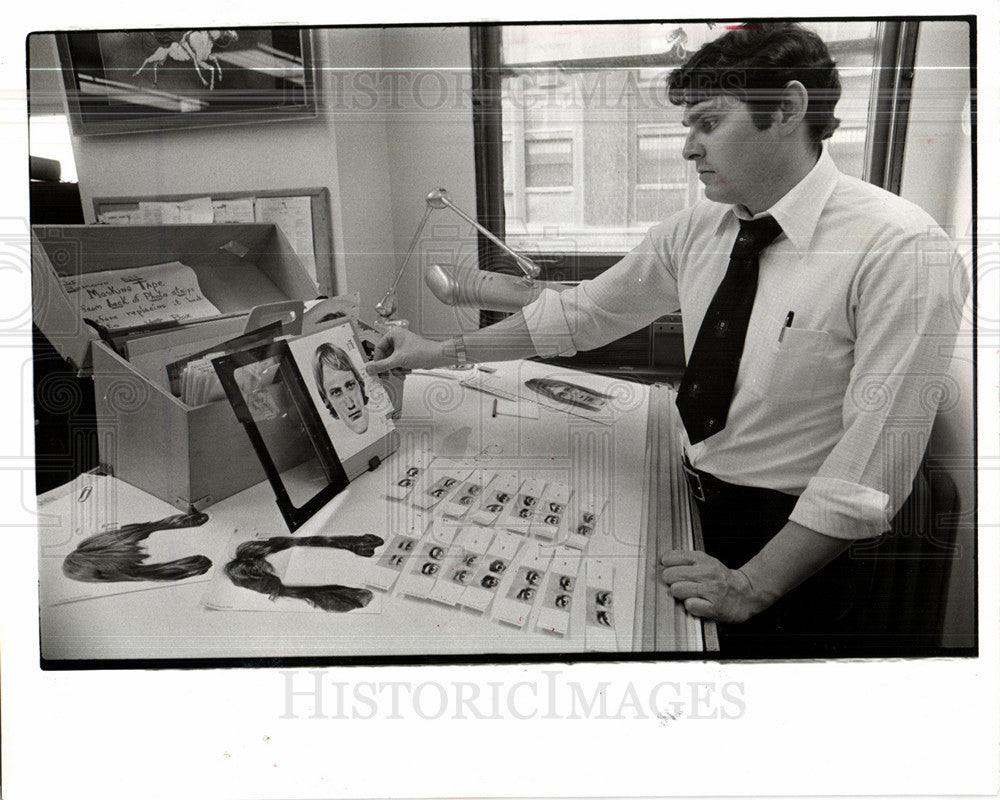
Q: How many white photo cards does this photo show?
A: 14